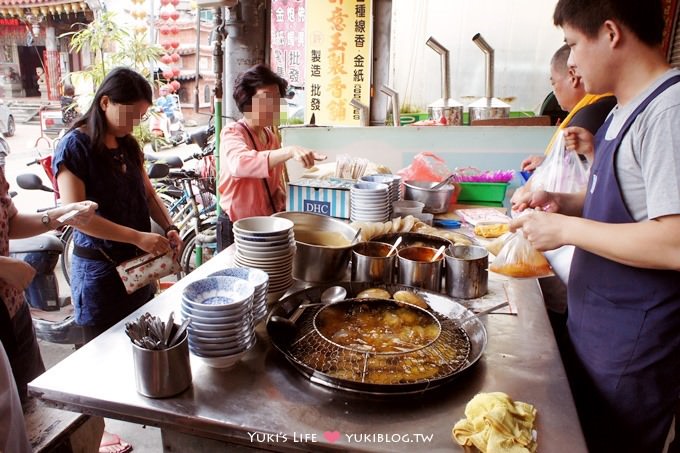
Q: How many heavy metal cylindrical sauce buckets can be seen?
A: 3